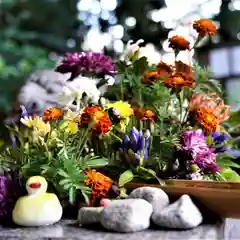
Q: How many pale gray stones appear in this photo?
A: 4